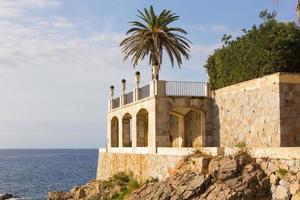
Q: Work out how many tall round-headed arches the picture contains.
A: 3